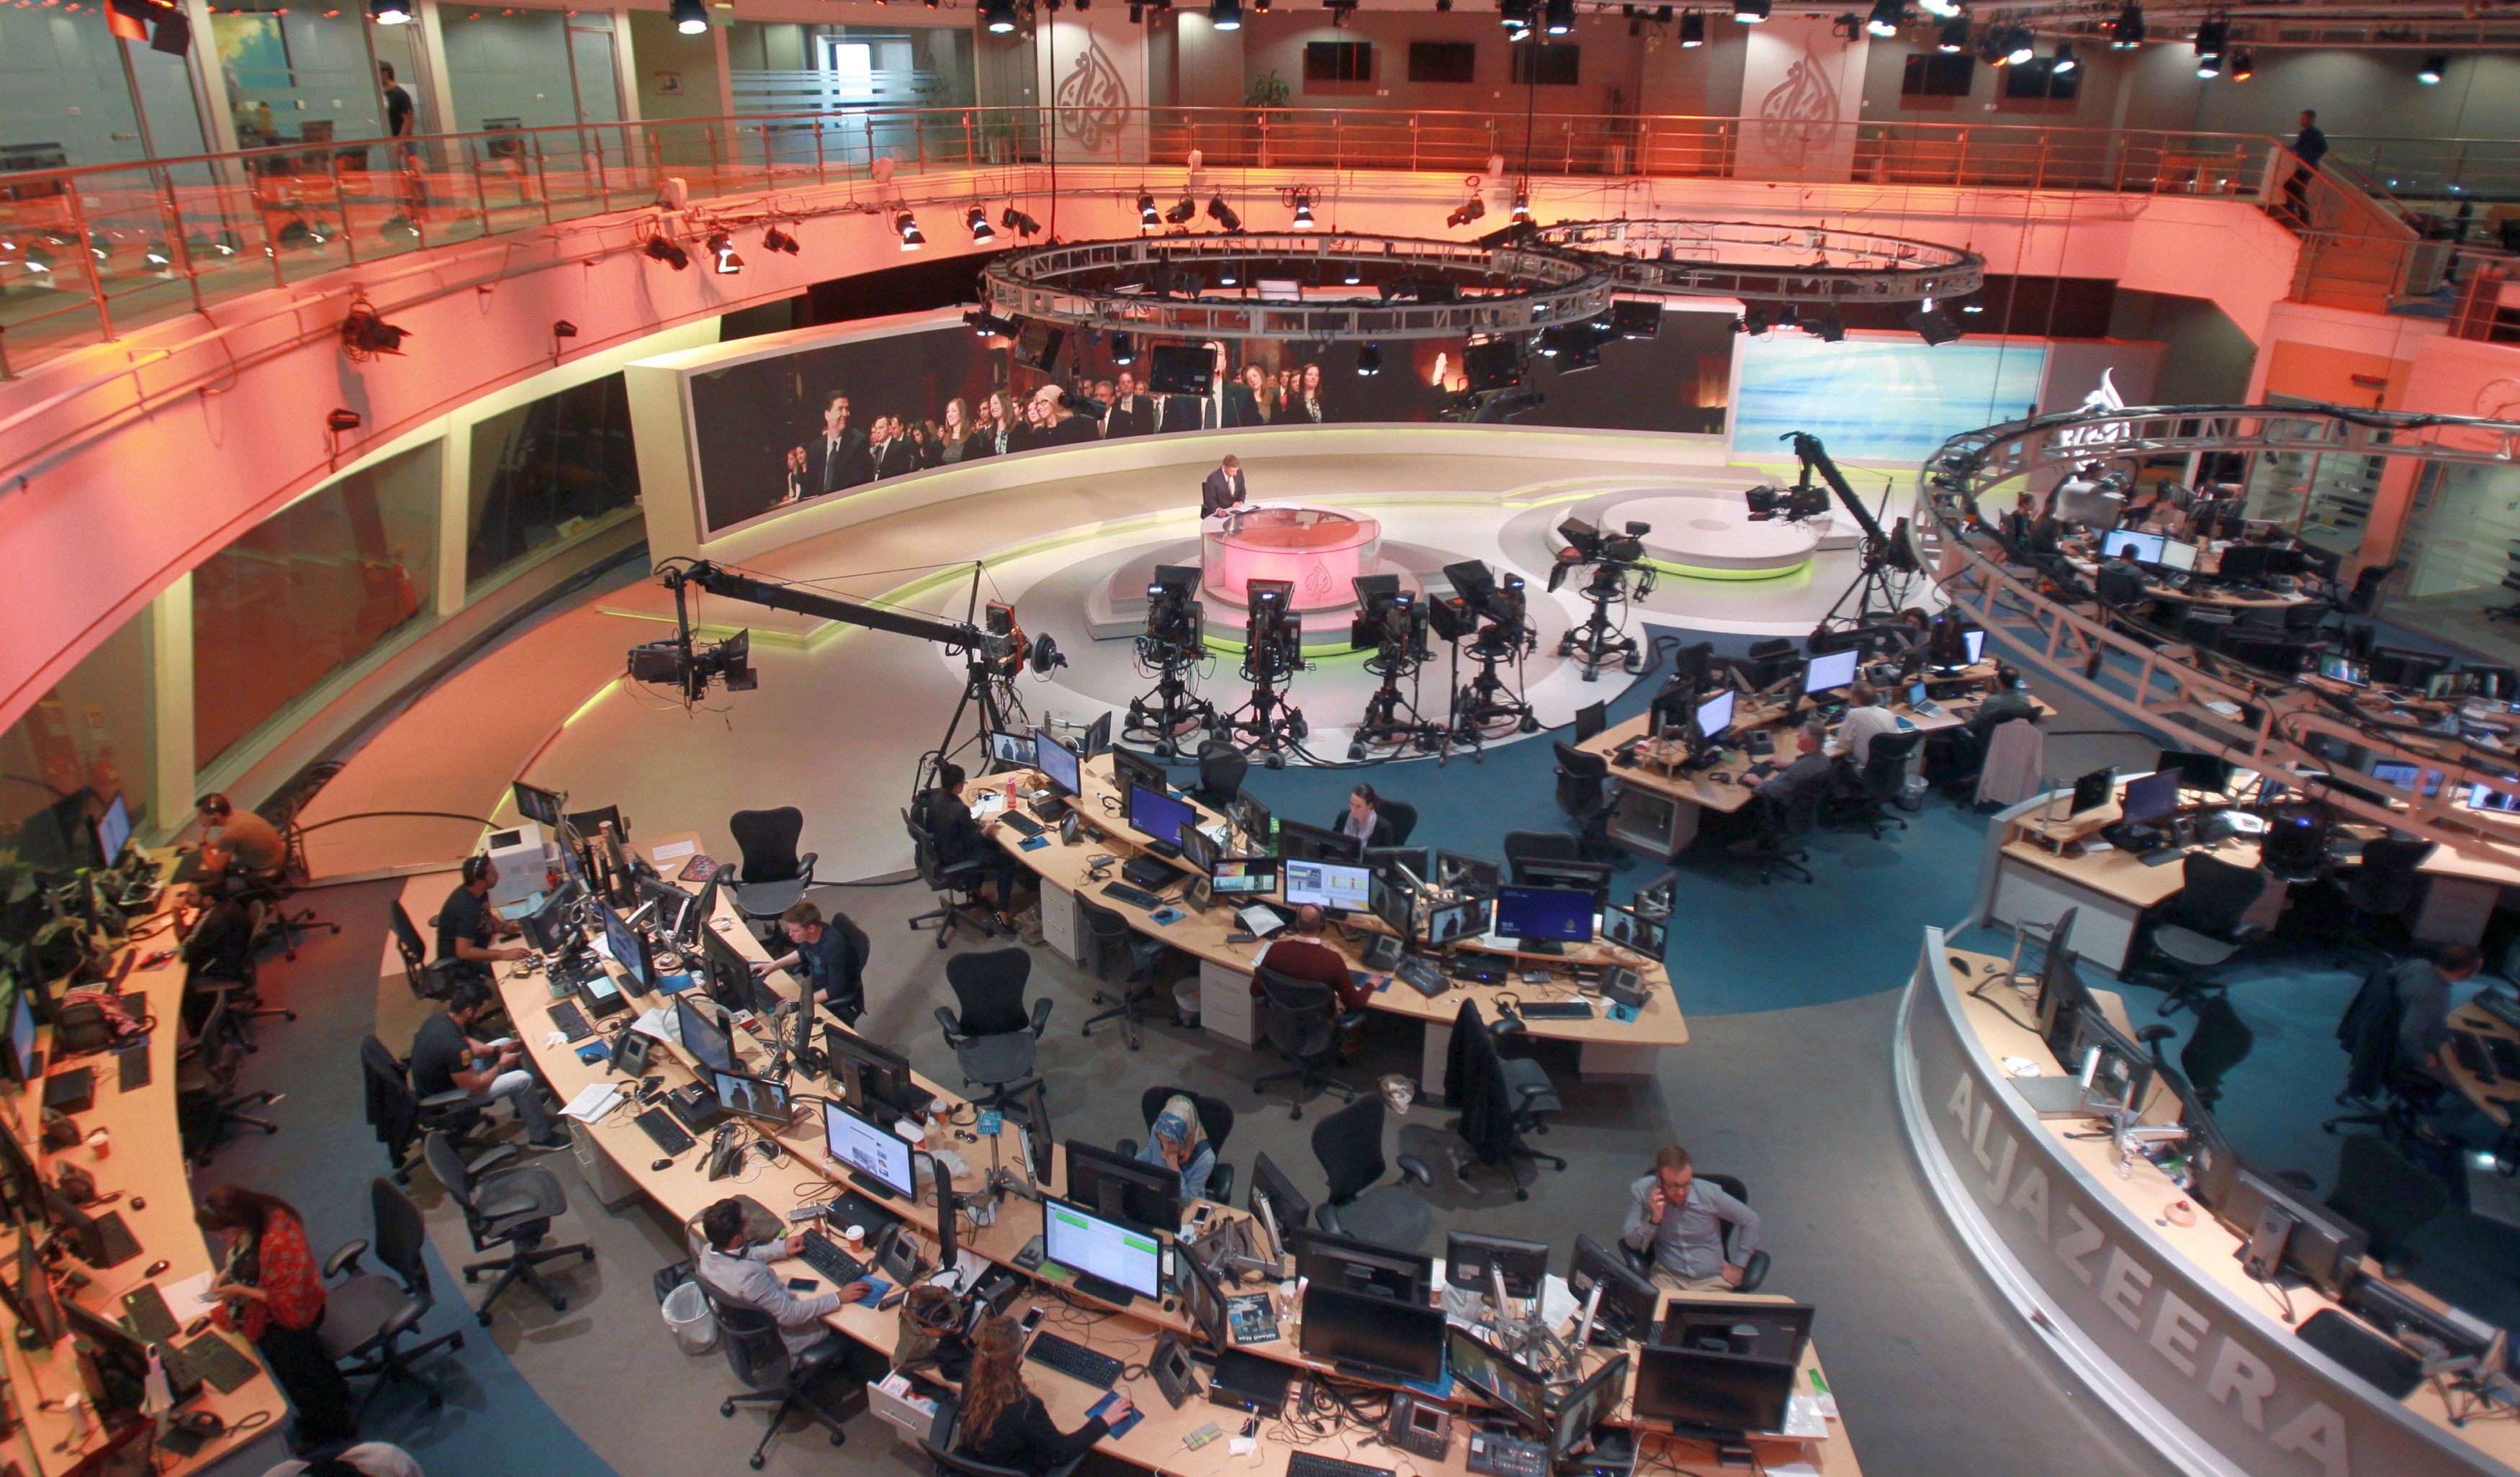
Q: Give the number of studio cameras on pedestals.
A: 5